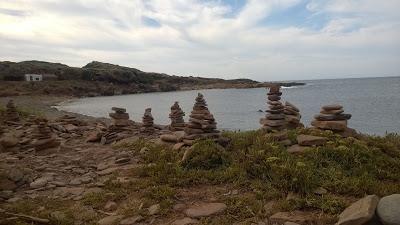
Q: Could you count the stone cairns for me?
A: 9